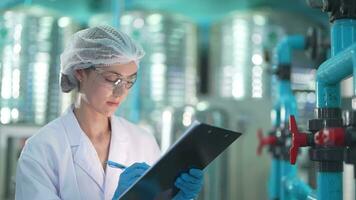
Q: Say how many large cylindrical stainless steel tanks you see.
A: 3